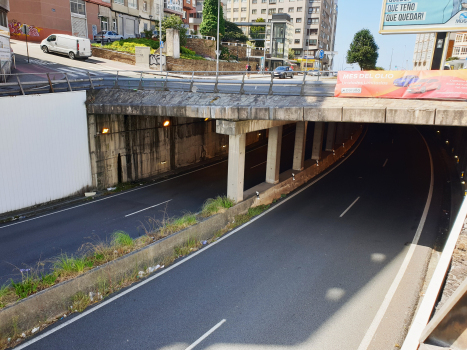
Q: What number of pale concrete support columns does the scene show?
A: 5